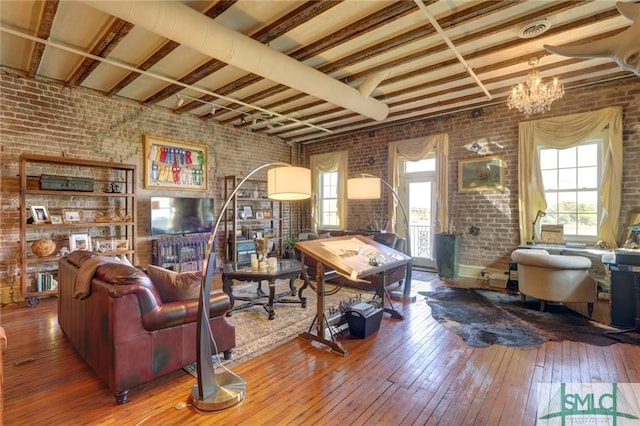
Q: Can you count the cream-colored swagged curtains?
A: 3